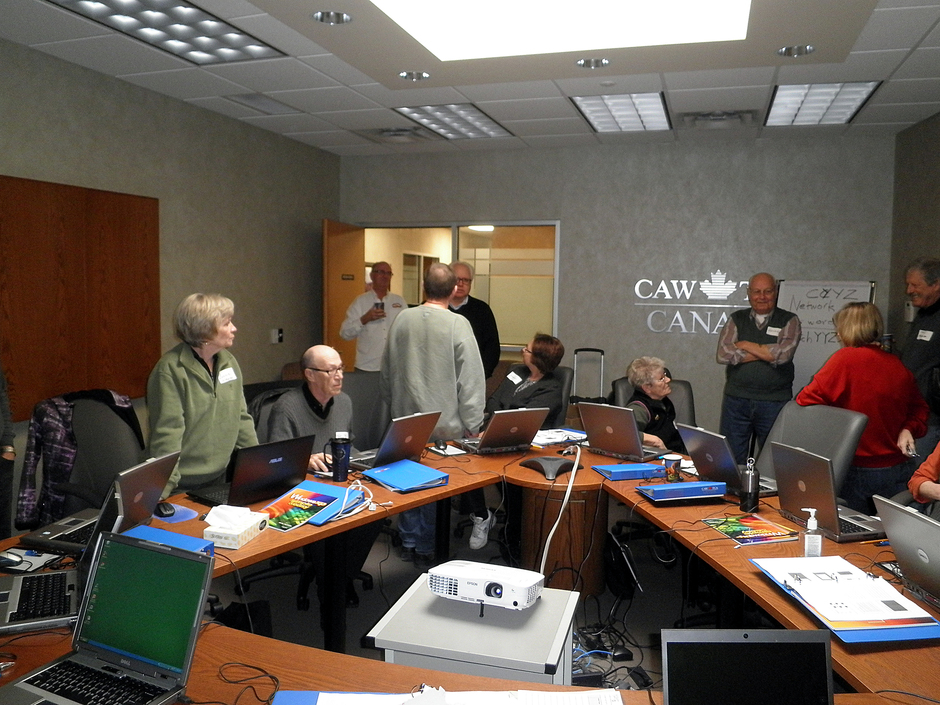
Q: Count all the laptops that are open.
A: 11